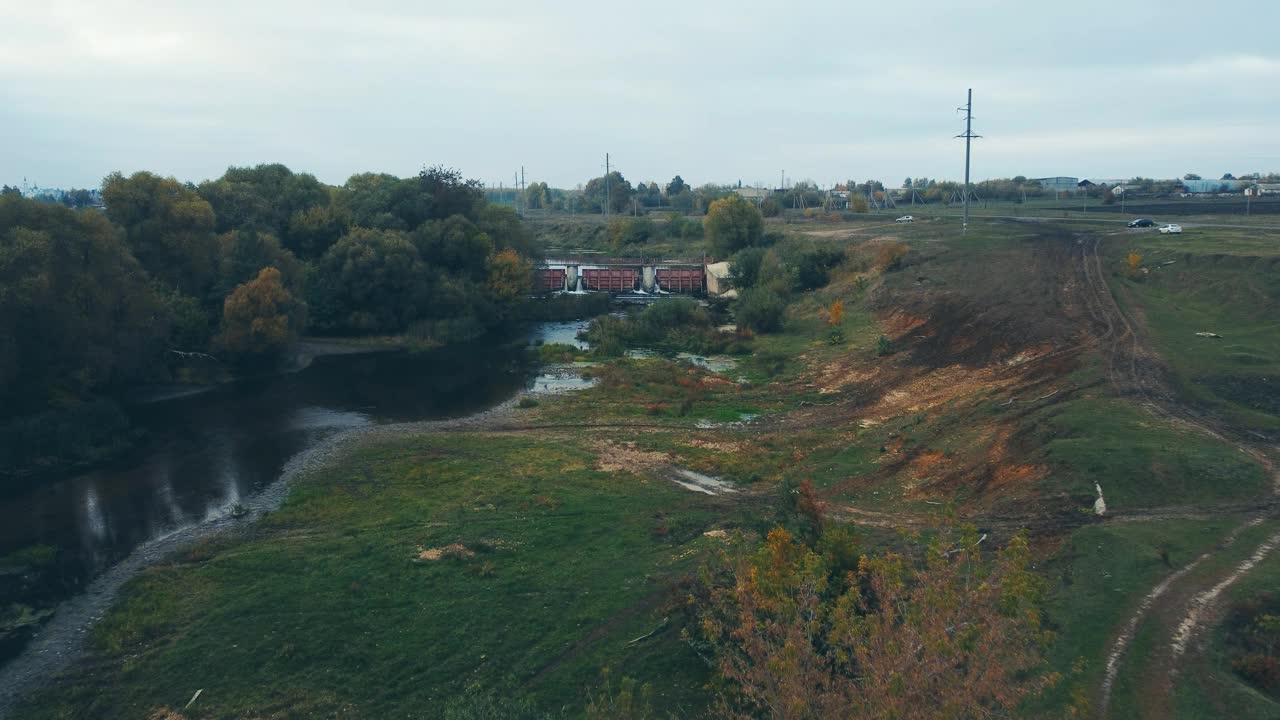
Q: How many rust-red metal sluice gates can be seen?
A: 3